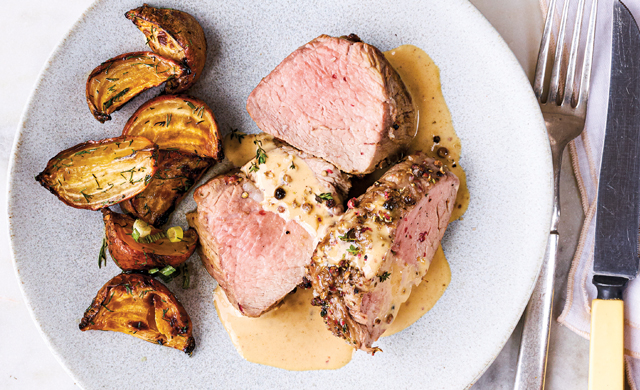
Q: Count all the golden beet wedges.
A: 7